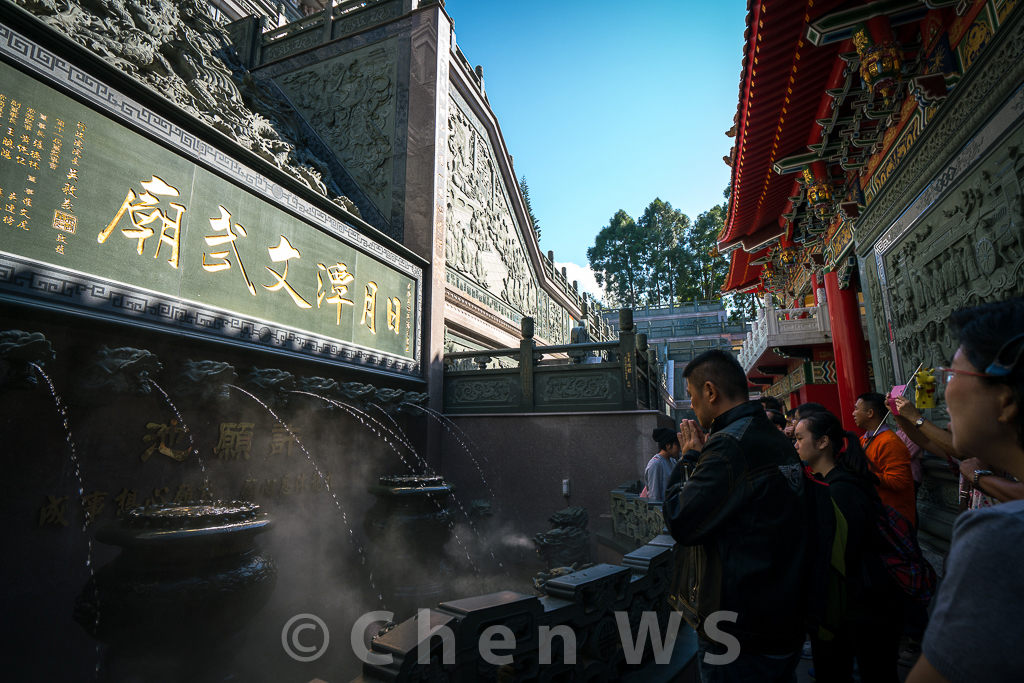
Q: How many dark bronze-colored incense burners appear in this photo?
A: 2